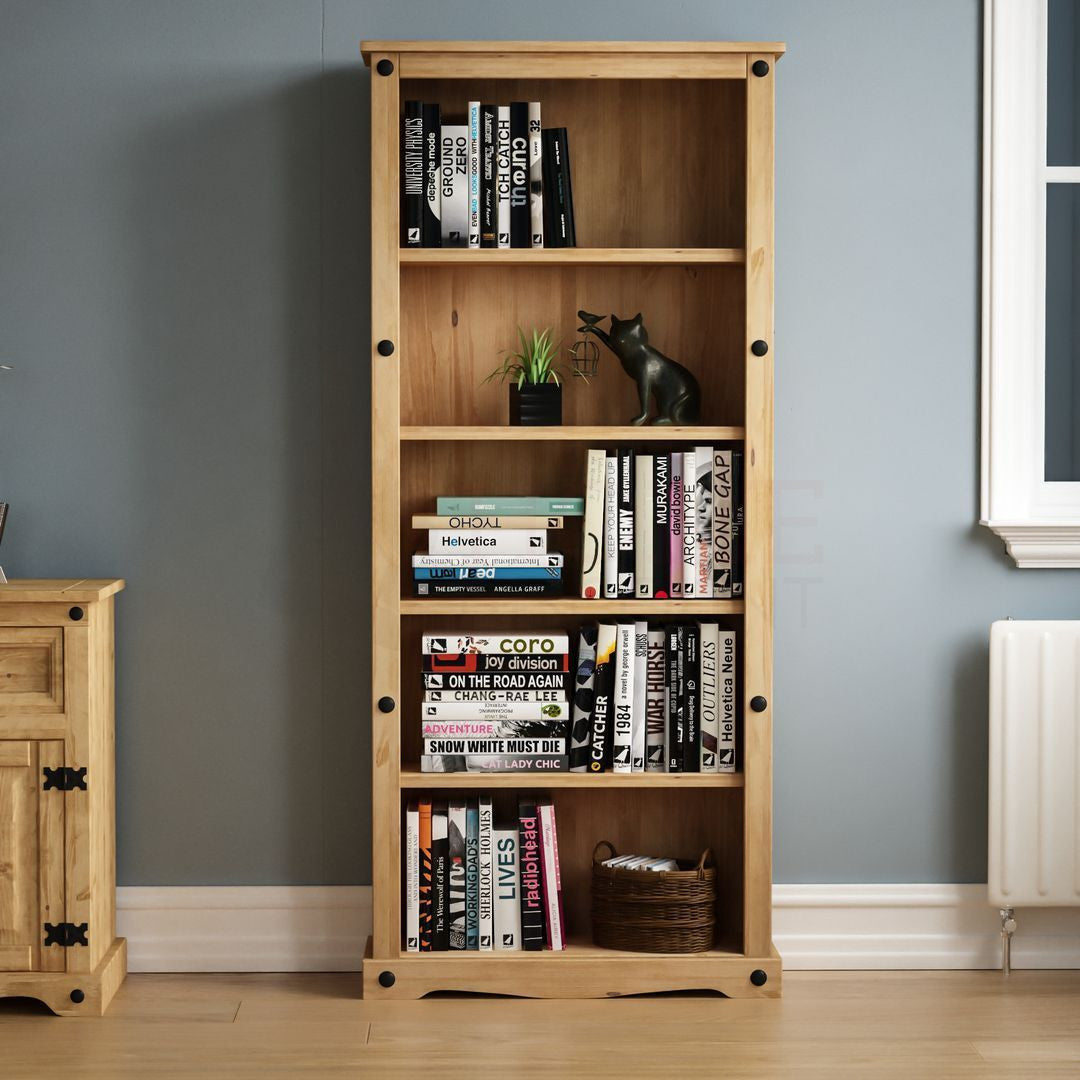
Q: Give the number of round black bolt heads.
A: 10